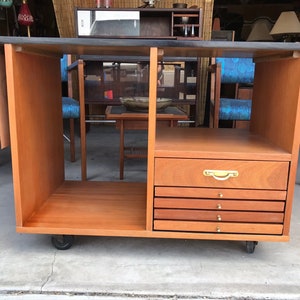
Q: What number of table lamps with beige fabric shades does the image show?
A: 2